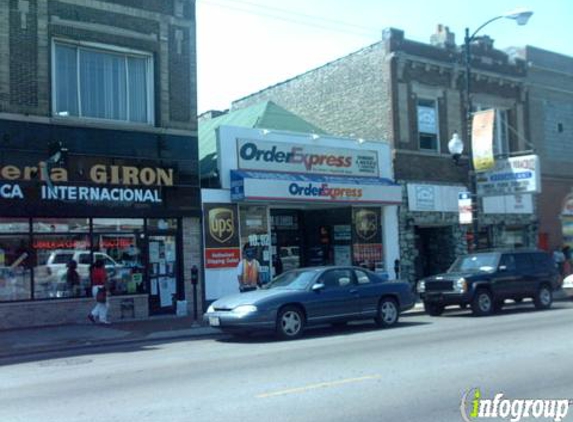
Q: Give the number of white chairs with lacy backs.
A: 0